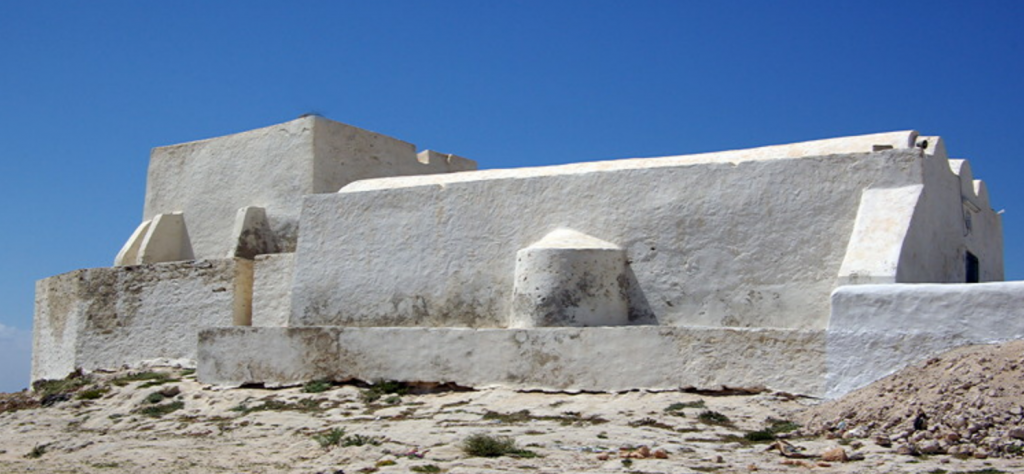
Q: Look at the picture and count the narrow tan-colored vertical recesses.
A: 1